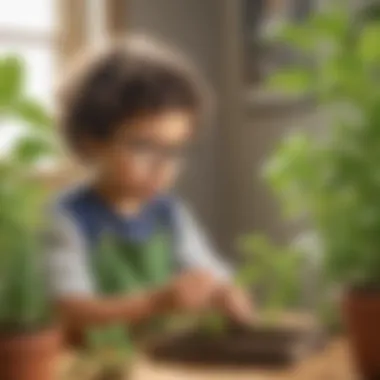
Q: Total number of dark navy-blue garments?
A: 1